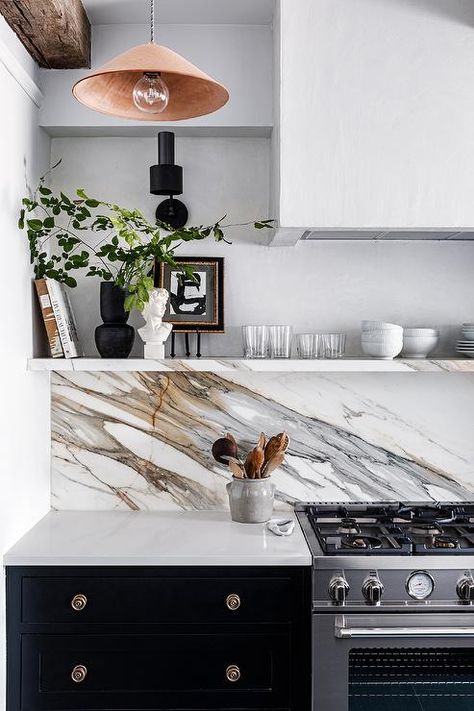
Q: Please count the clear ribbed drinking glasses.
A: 4